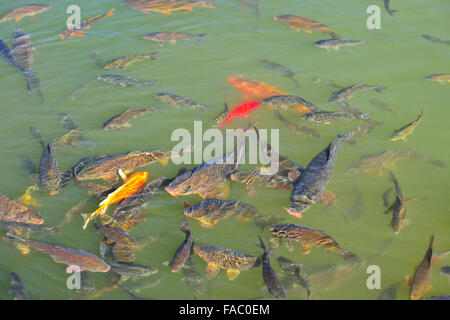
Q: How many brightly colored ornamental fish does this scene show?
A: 3